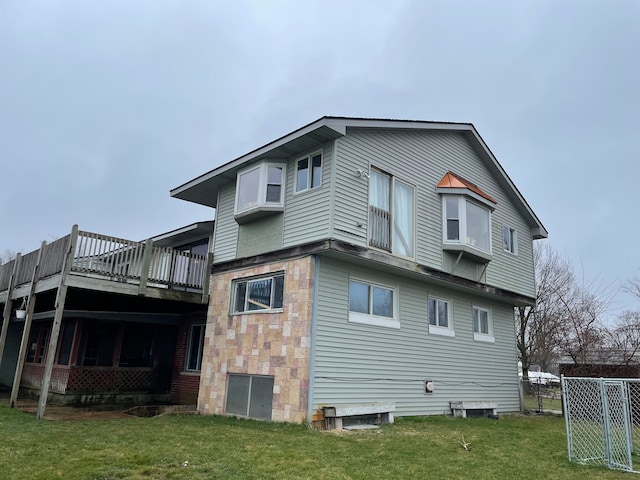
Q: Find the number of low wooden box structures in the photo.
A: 2